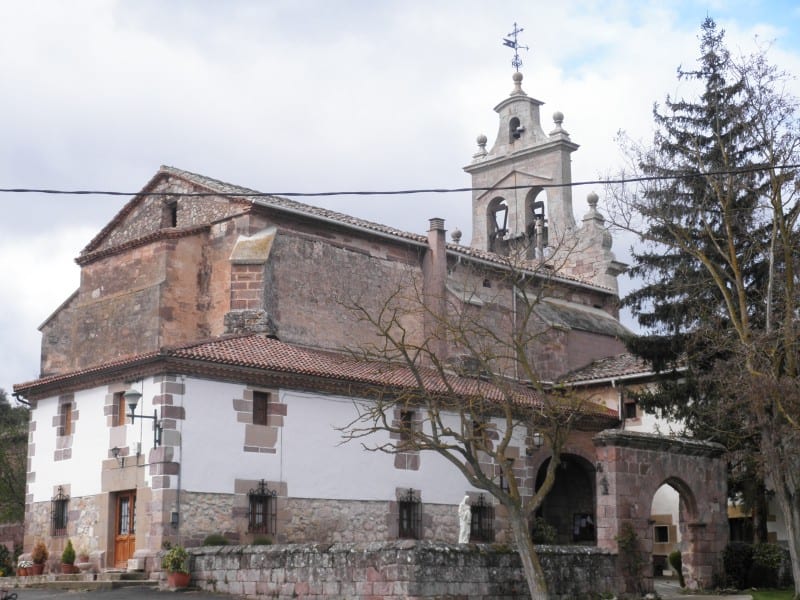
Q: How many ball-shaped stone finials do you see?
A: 5